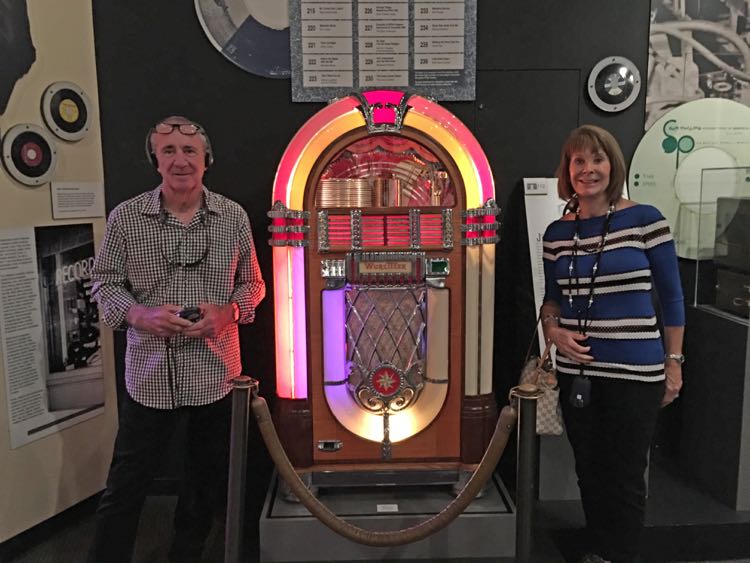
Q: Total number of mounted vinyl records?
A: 3